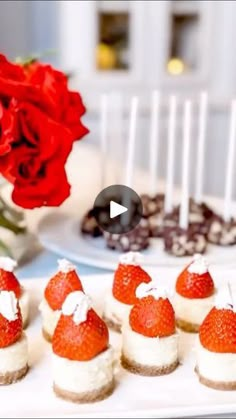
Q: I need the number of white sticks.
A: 7